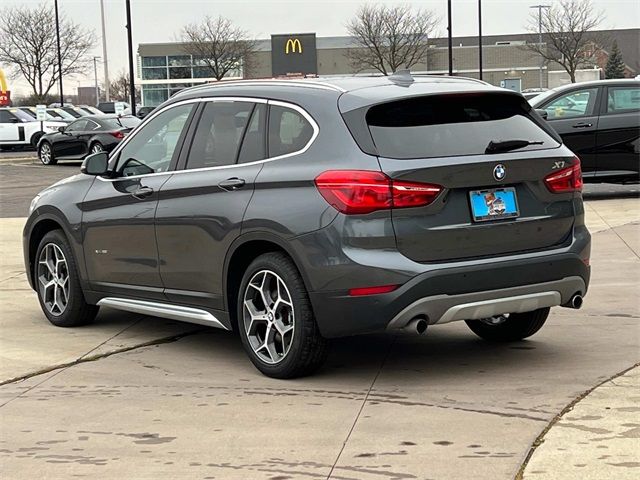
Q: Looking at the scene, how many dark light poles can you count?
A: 4